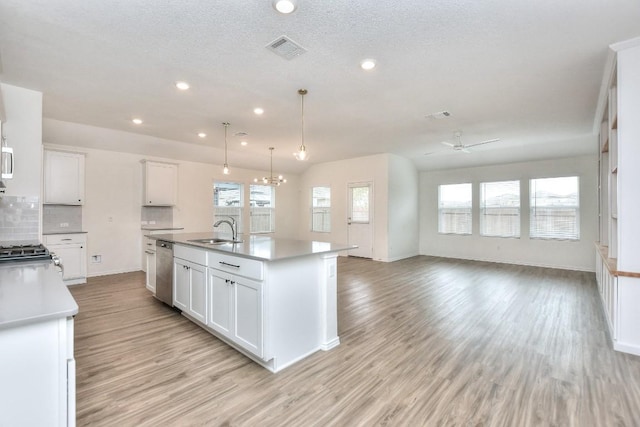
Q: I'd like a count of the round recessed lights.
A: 7